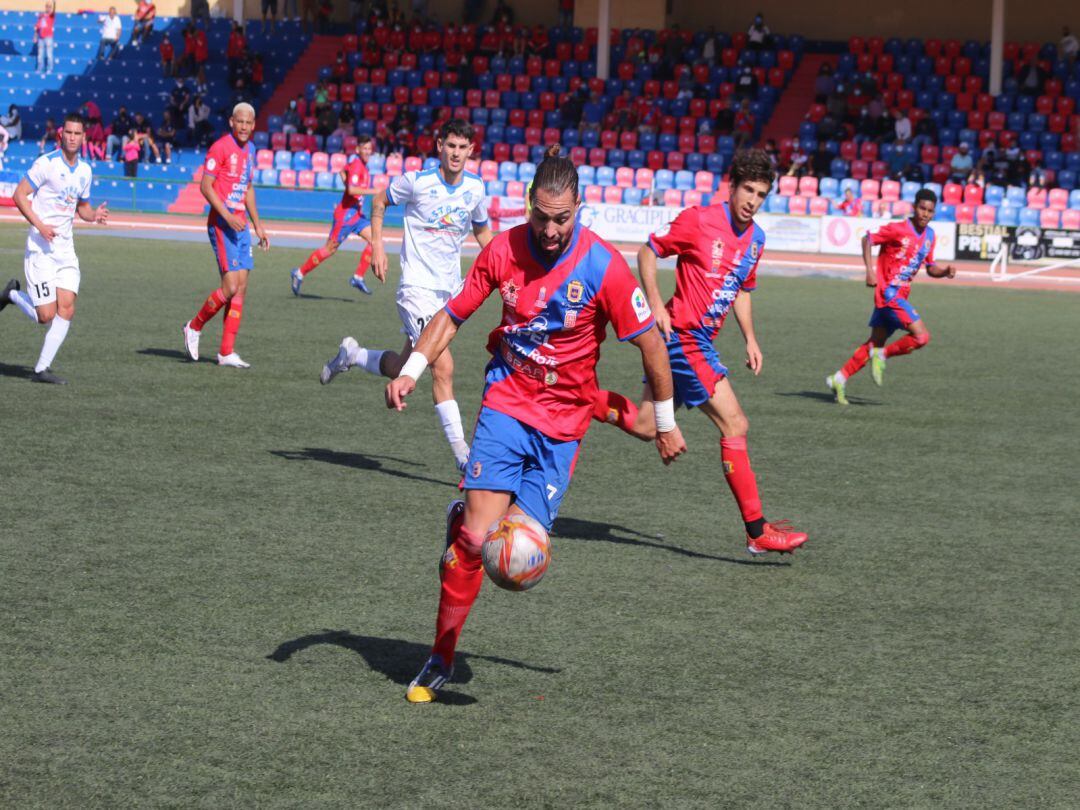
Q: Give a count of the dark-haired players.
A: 6